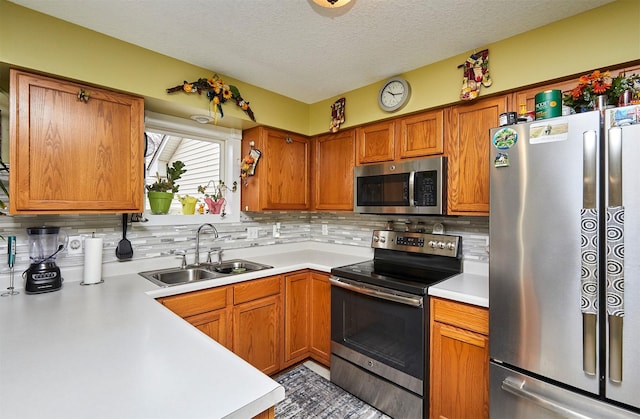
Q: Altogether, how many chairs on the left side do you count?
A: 0